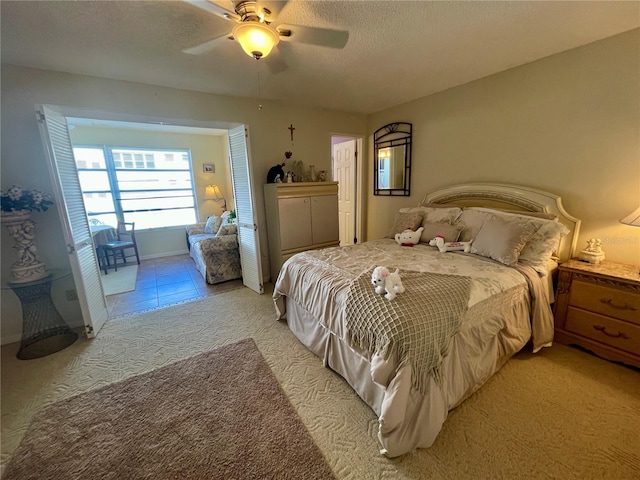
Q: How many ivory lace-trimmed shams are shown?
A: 2